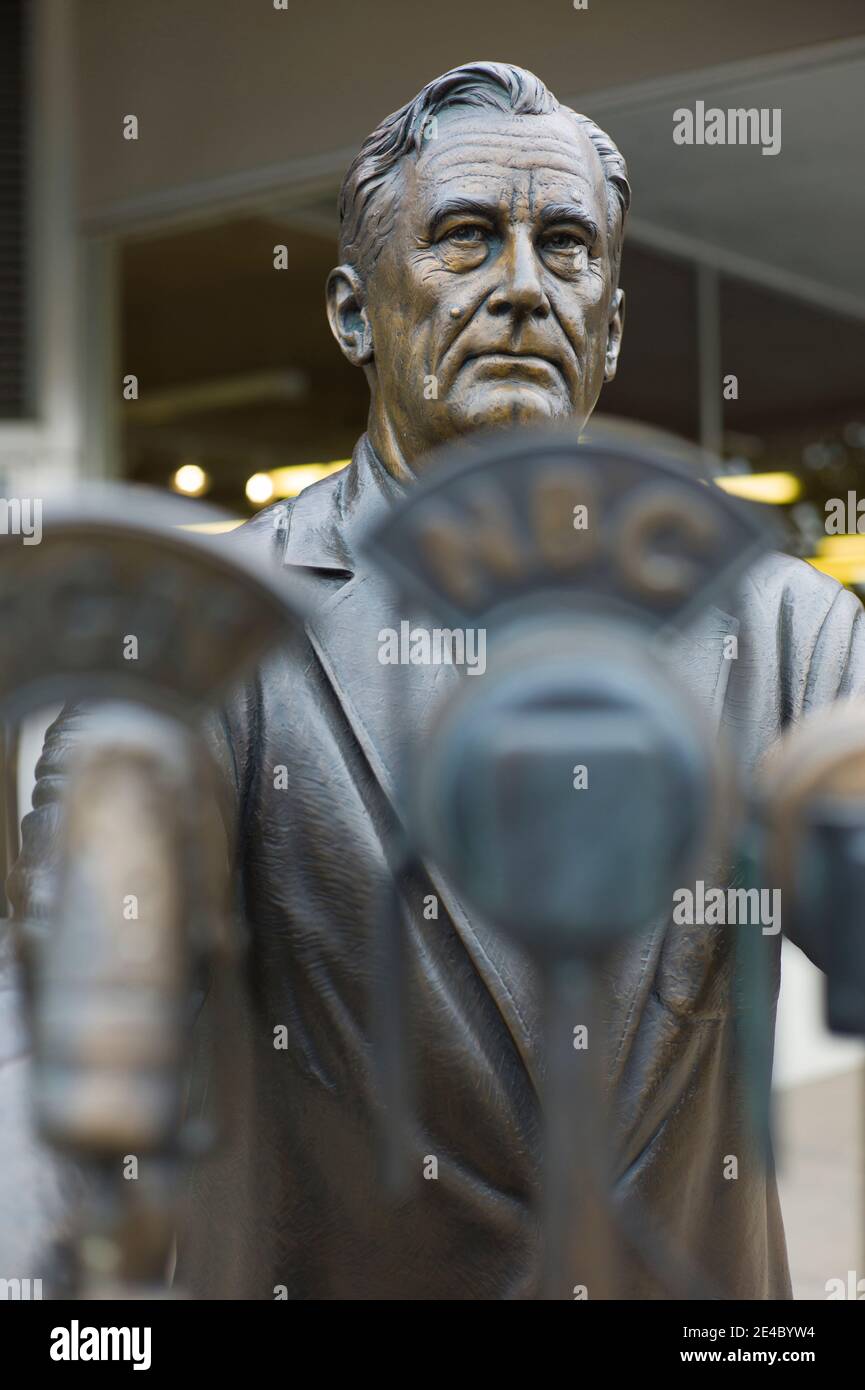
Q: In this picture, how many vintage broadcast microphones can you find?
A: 3